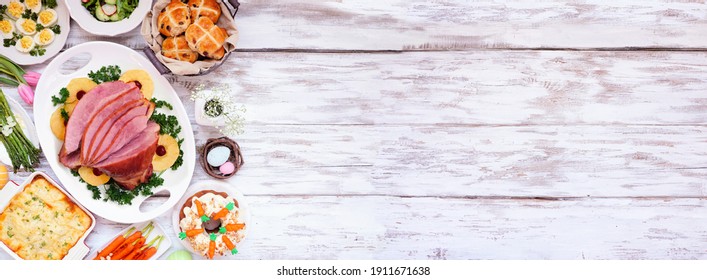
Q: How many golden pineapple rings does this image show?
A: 5